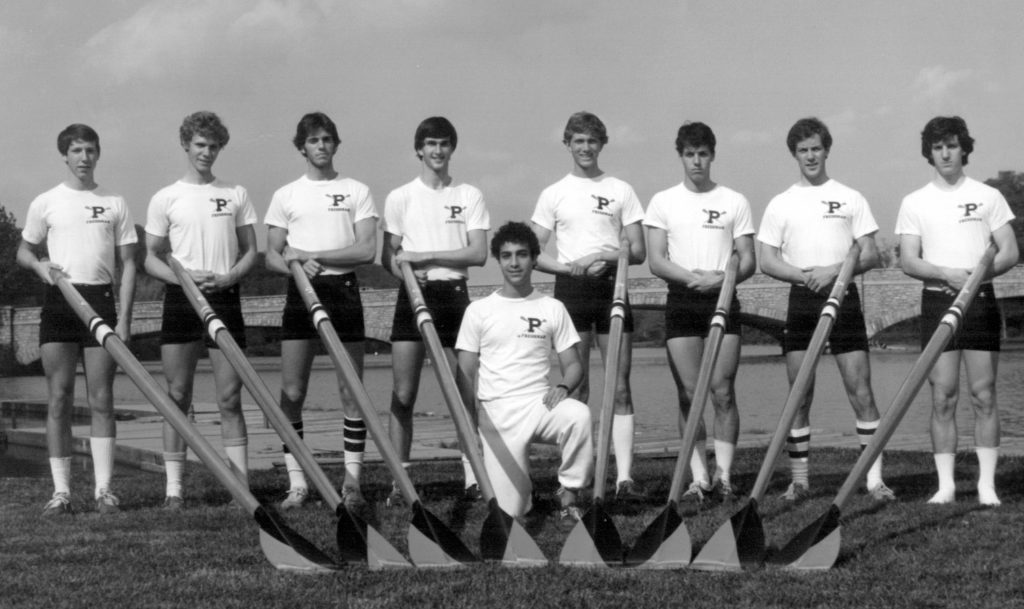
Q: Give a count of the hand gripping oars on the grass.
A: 8